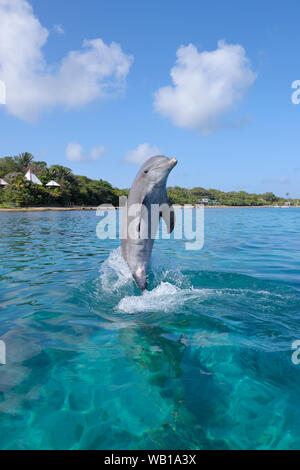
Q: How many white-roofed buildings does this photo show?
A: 3